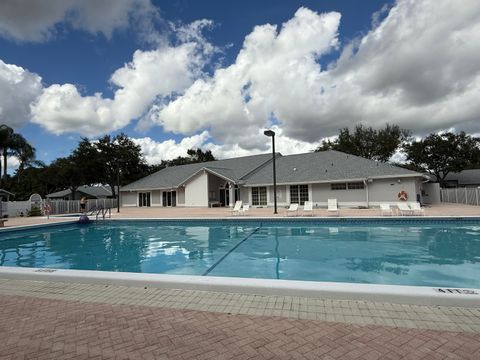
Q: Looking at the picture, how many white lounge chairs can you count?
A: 8